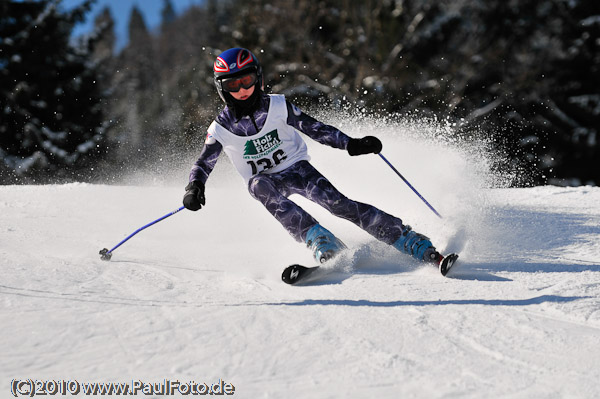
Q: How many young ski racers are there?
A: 1